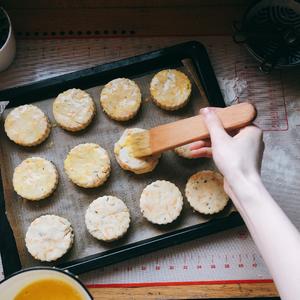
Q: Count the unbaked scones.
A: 12